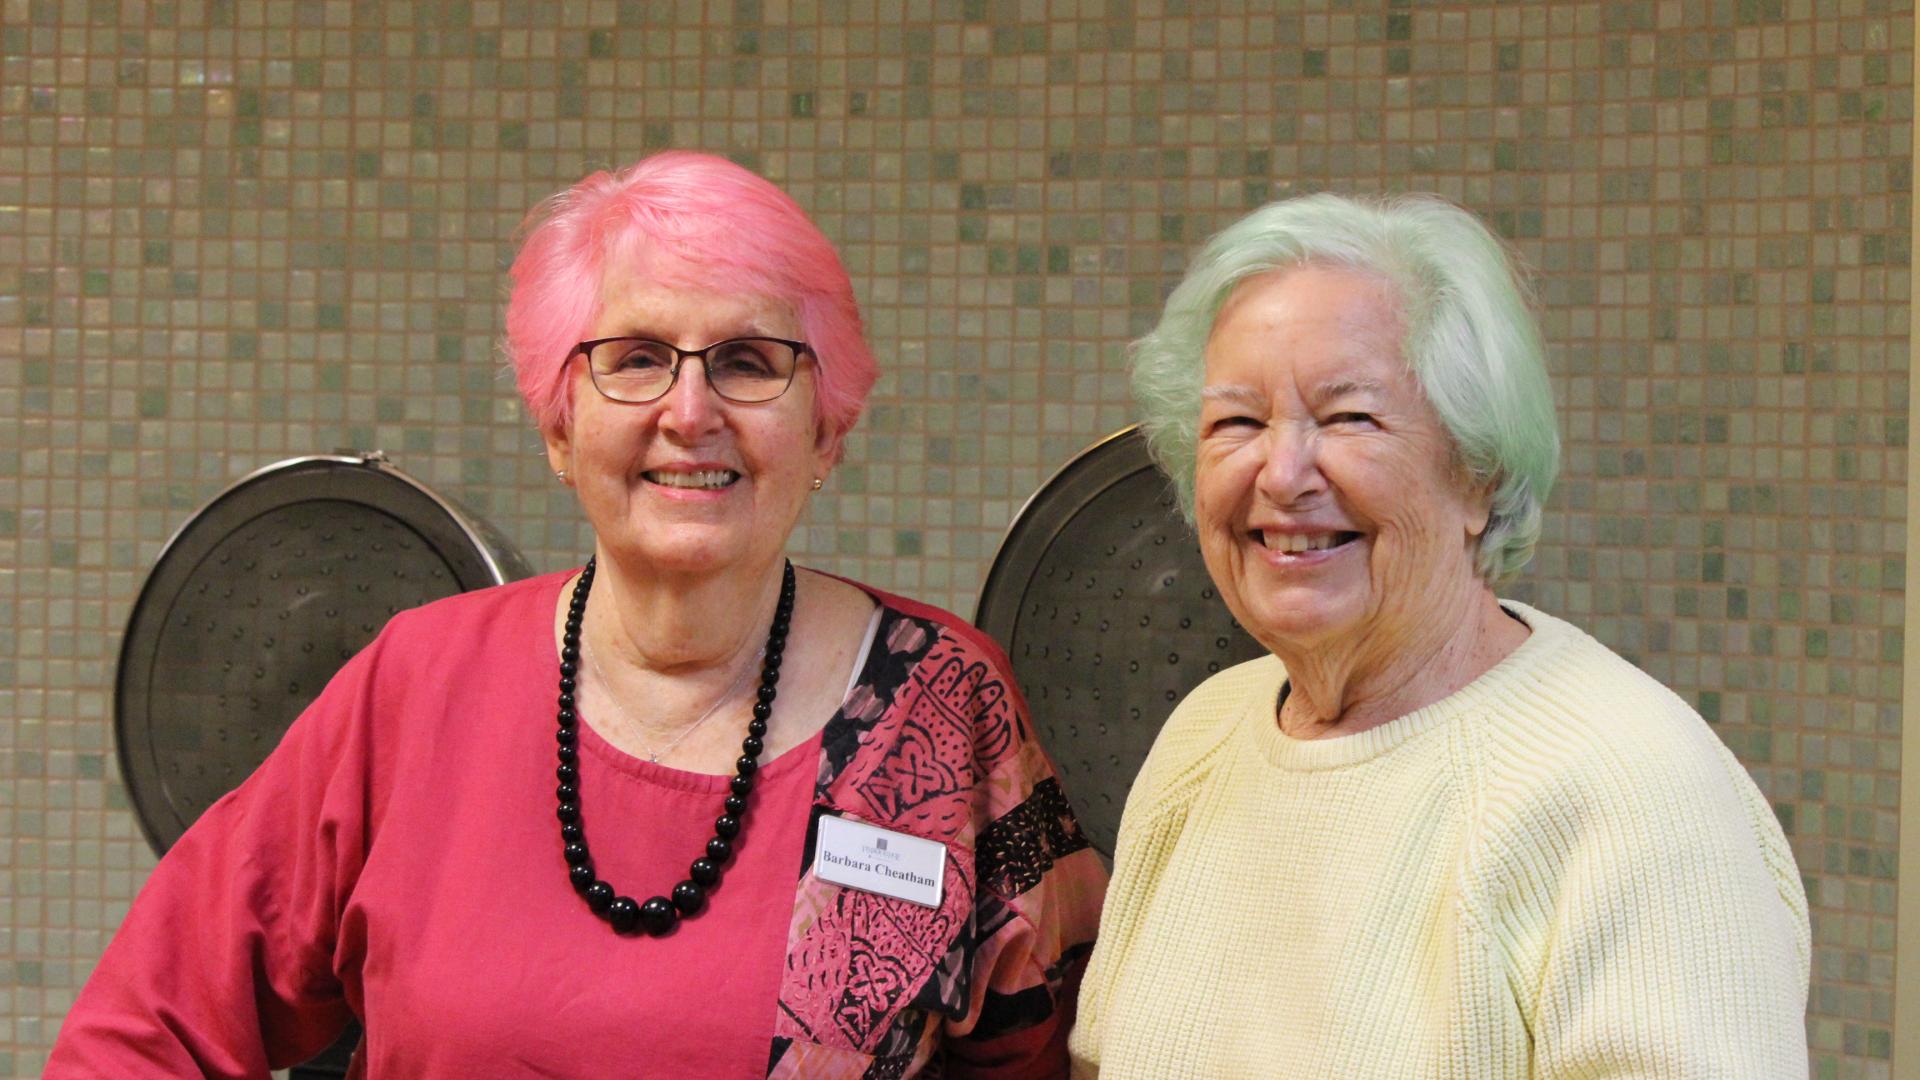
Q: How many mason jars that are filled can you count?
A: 0